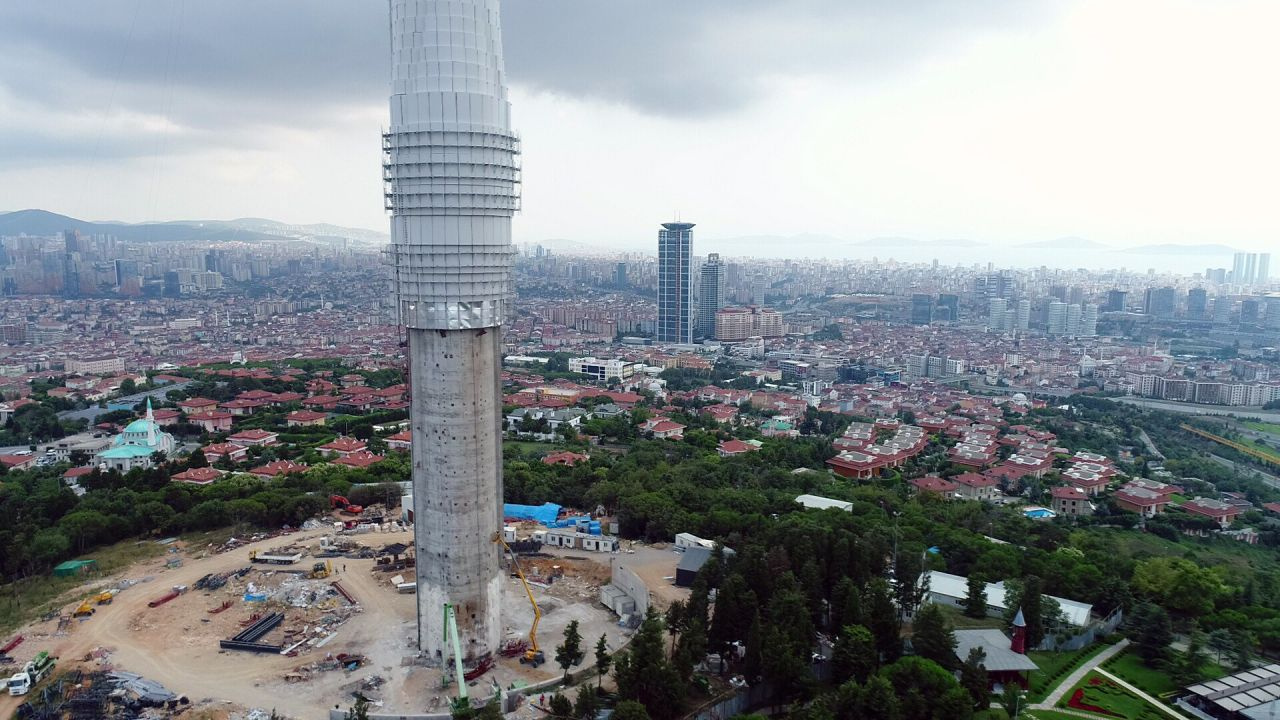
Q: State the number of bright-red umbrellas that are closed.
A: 0